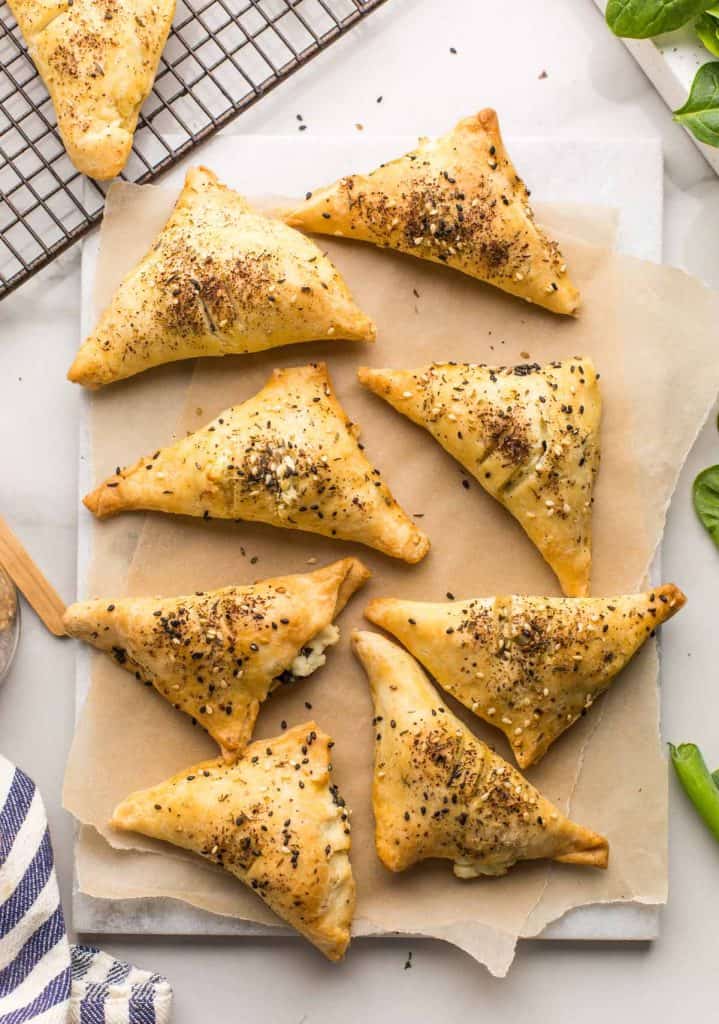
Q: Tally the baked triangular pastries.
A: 9